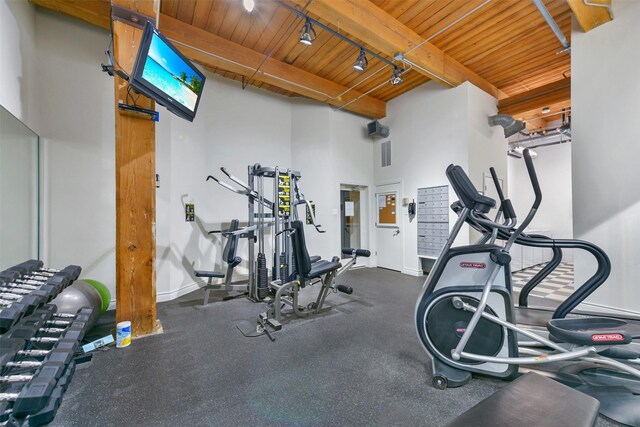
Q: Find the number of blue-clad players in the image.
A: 0